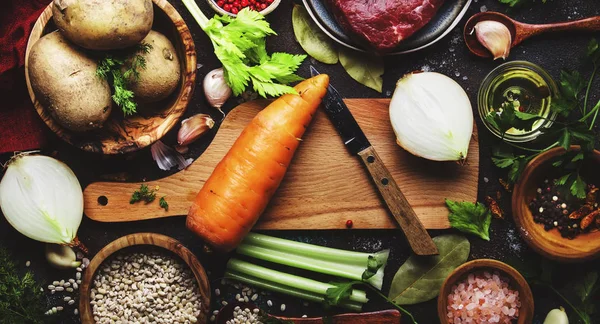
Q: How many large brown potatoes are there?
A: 3